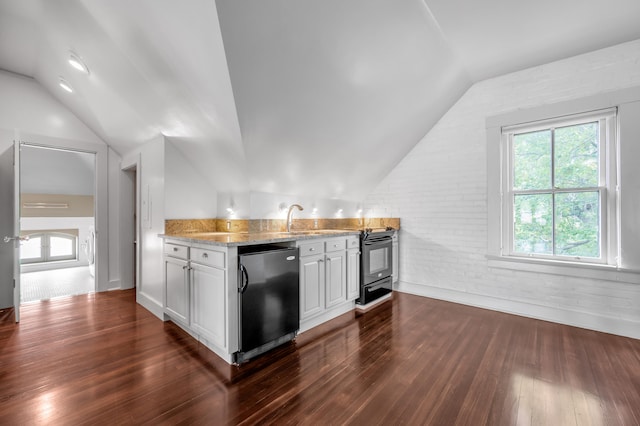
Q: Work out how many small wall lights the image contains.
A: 5